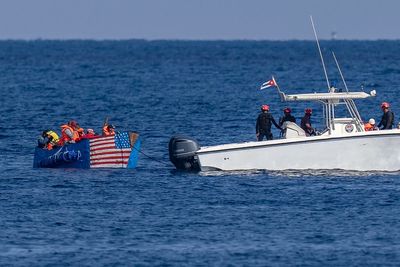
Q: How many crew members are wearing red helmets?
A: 4